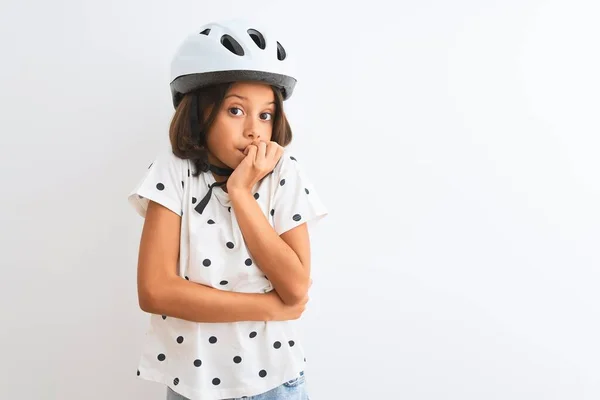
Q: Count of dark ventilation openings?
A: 4